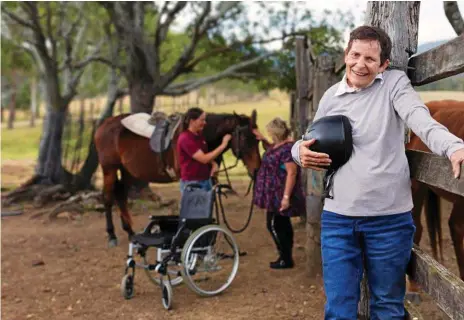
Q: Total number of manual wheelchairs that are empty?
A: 1